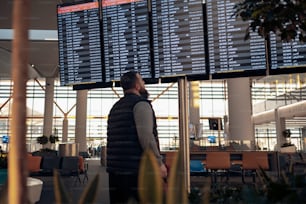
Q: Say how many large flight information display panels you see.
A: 5